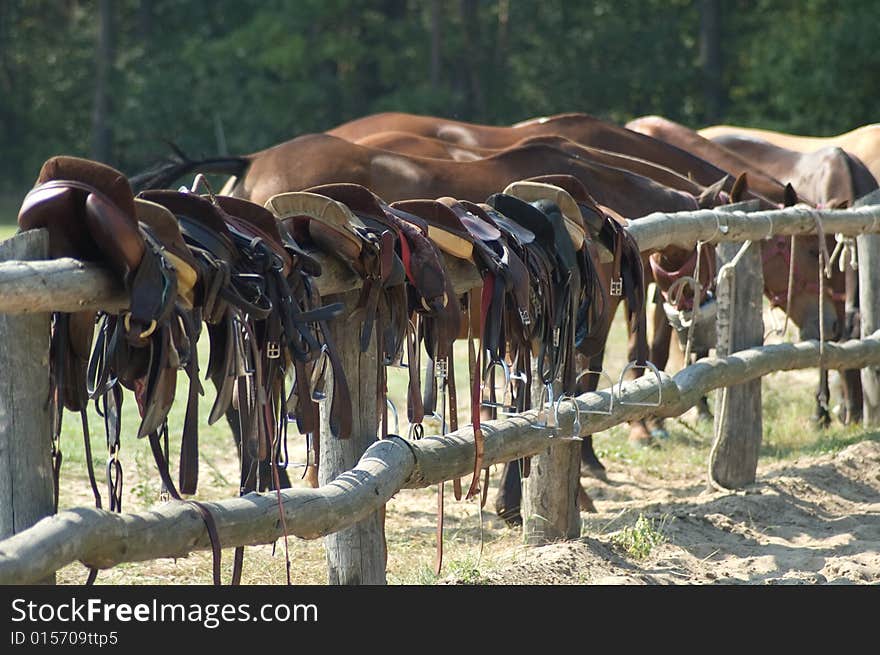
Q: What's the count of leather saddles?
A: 11